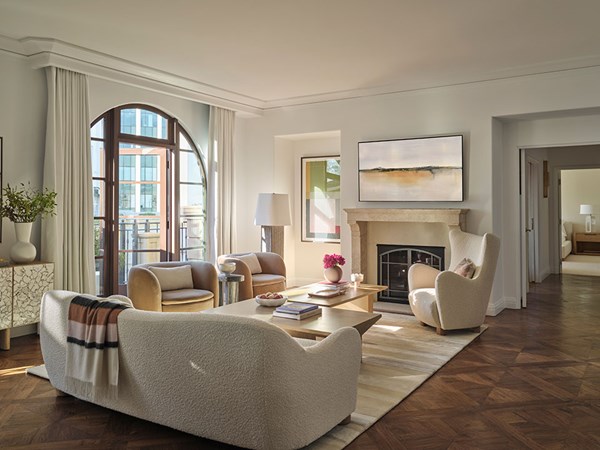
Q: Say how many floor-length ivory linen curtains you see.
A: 2